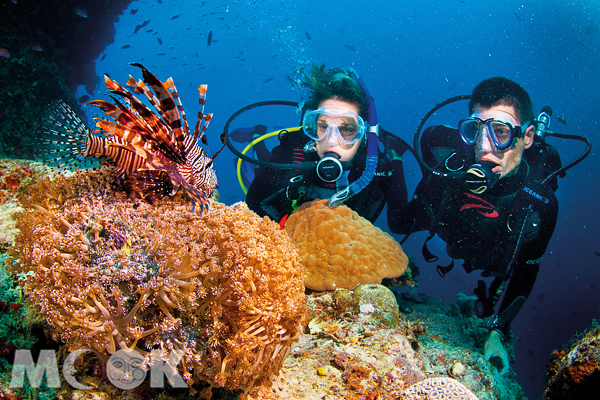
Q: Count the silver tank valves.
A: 1